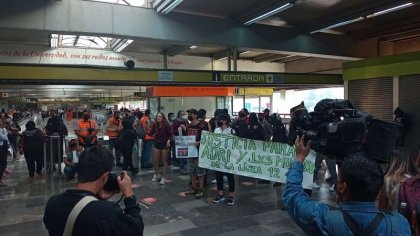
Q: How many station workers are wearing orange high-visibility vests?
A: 3